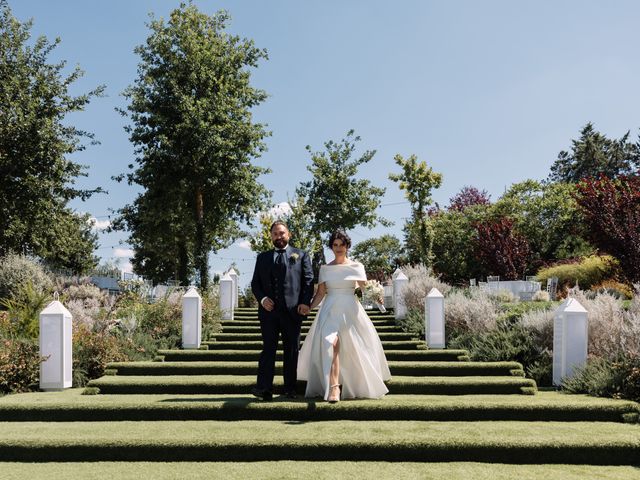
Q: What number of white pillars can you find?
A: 8